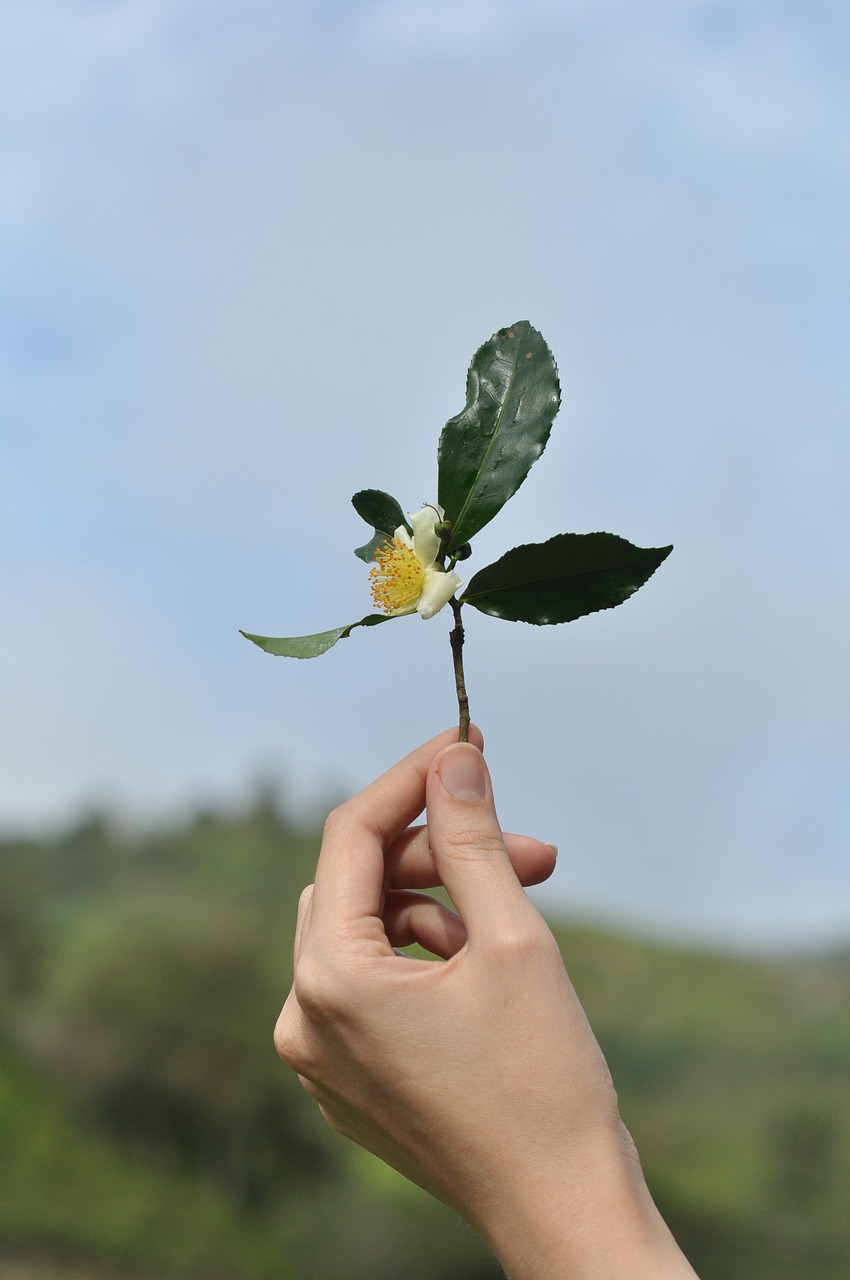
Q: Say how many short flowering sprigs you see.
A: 1